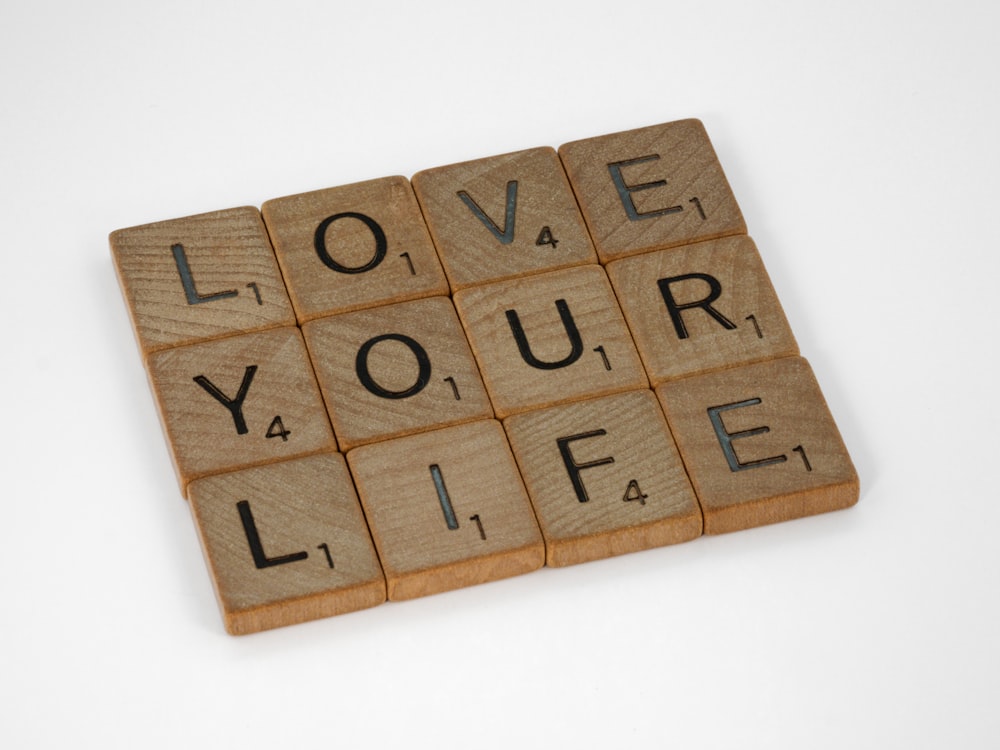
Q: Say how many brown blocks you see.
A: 12